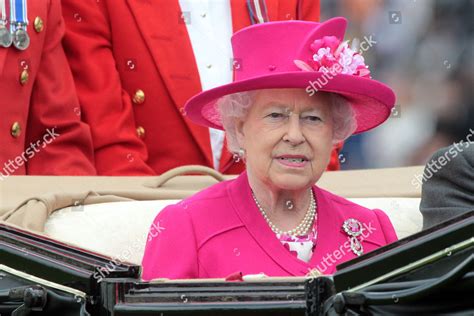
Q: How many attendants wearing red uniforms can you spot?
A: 2